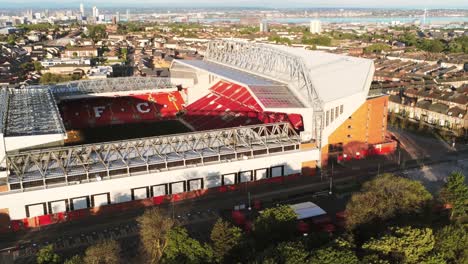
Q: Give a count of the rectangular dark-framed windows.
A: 12